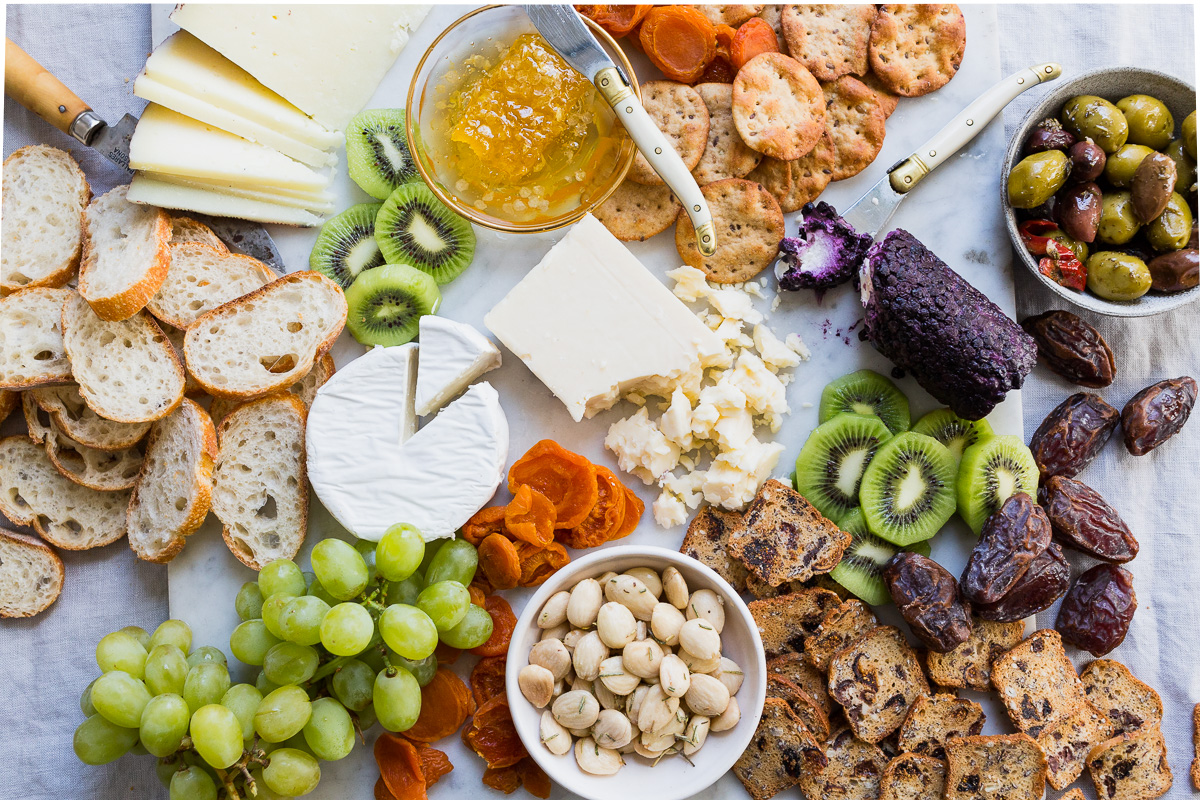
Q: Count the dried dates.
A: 8